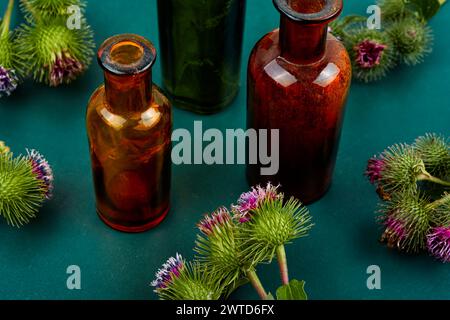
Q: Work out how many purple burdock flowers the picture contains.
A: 10